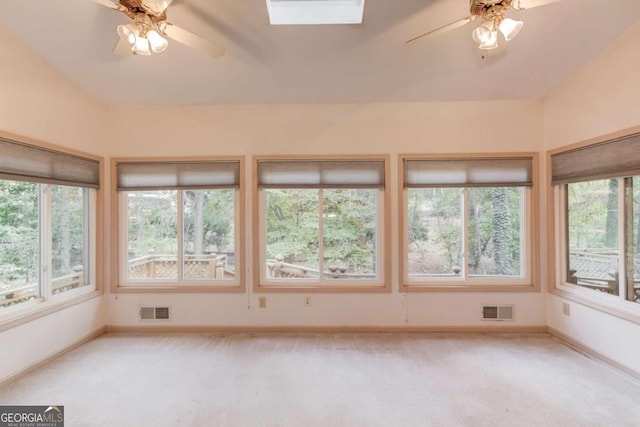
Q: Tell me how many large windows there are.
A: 5